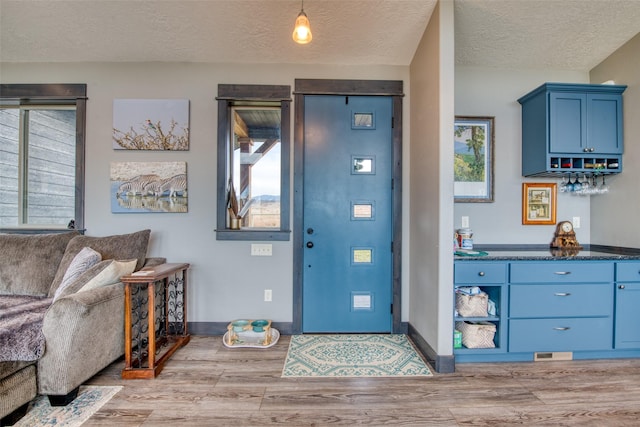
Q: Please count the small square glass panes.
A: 5